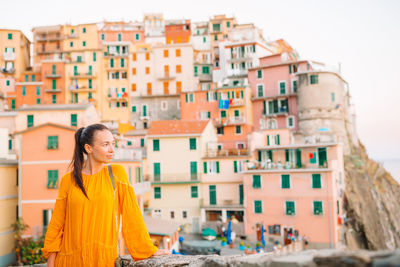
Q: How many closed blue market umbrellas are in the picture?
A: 2